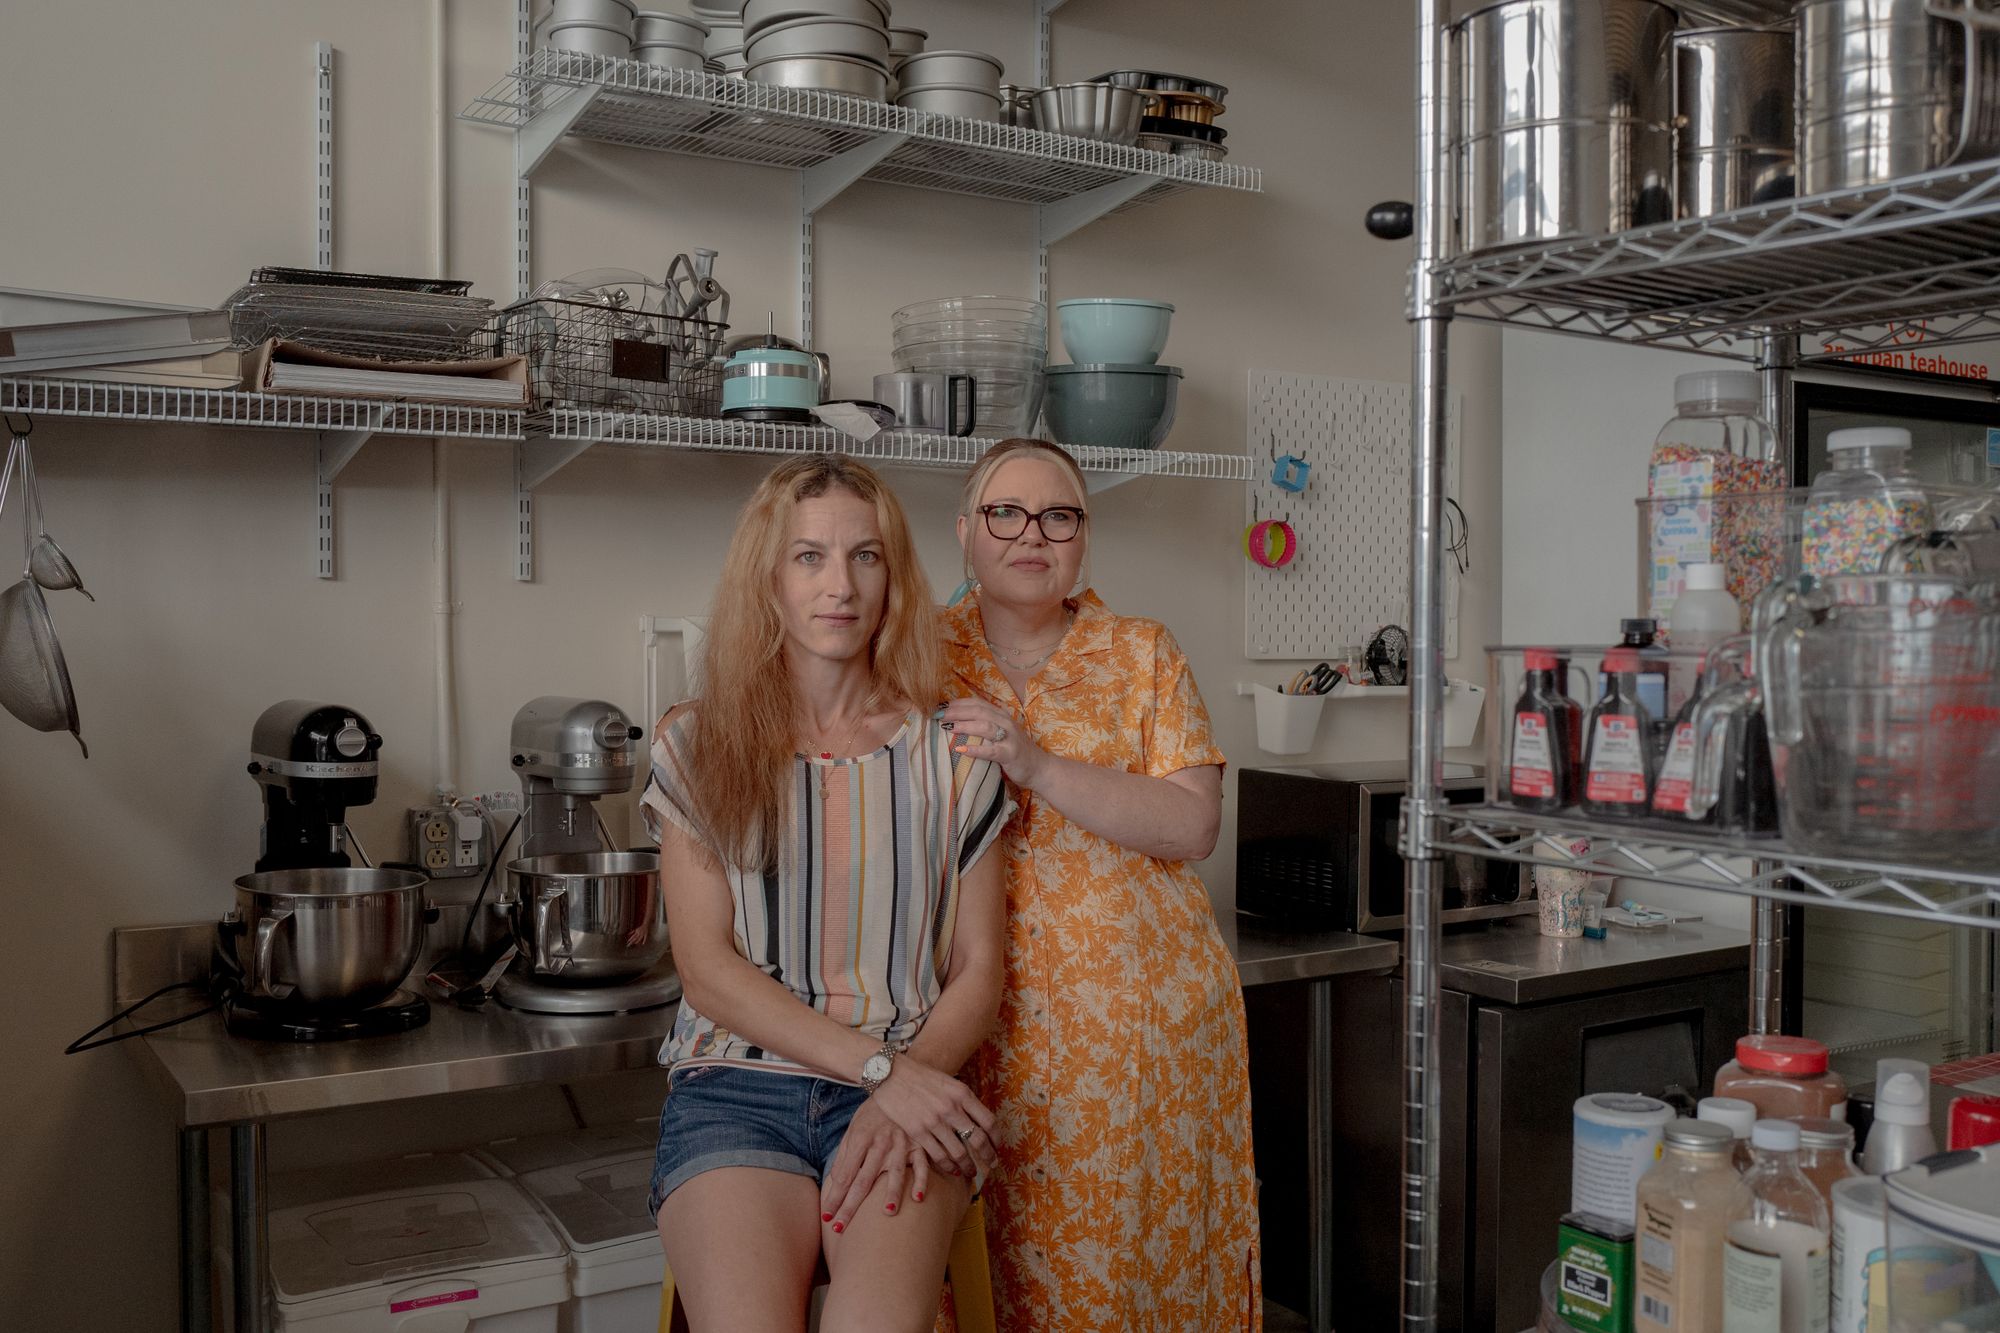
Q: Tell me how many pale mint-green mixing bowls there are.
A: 1